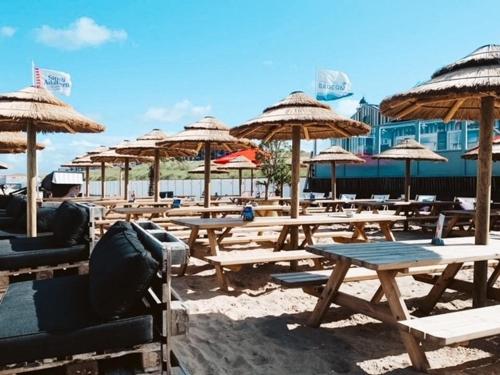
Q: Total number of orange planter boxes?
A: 0